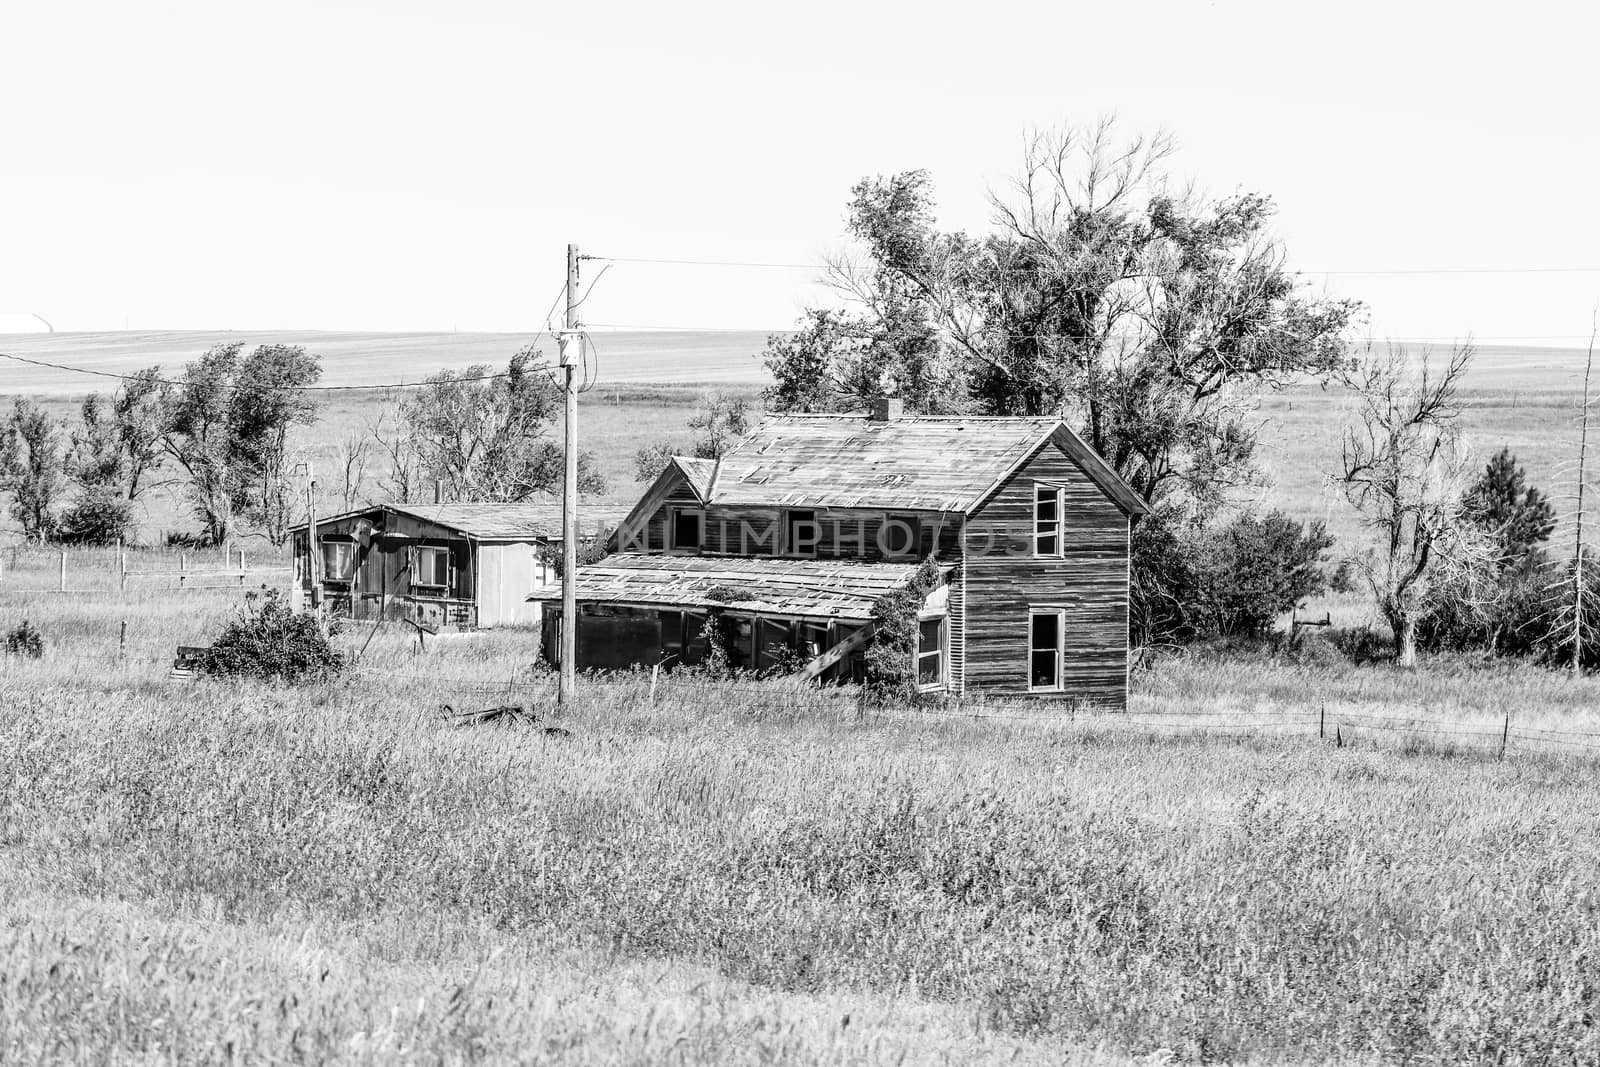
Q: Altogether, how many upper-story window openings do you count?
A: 4